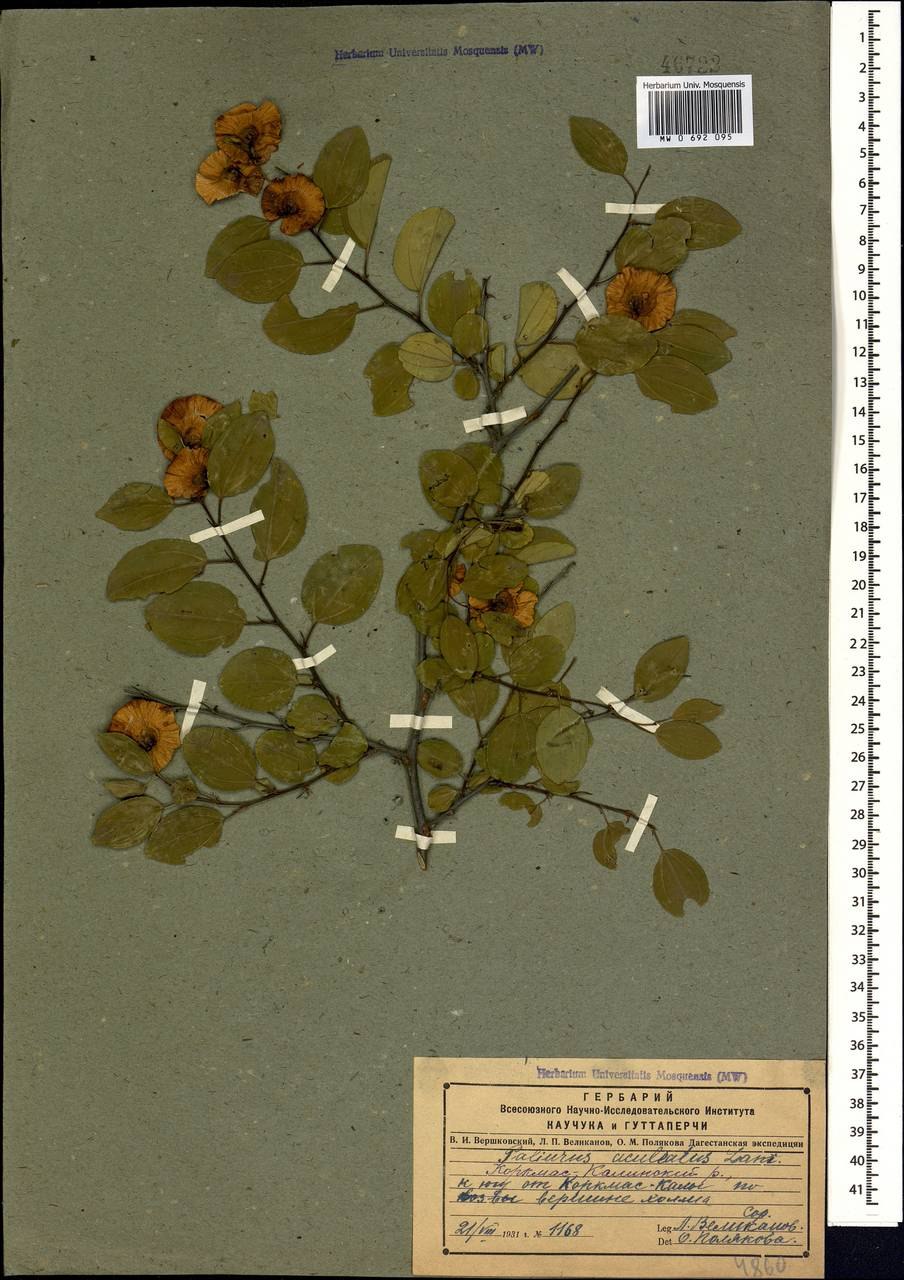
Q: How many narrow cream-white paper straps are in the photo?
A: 11